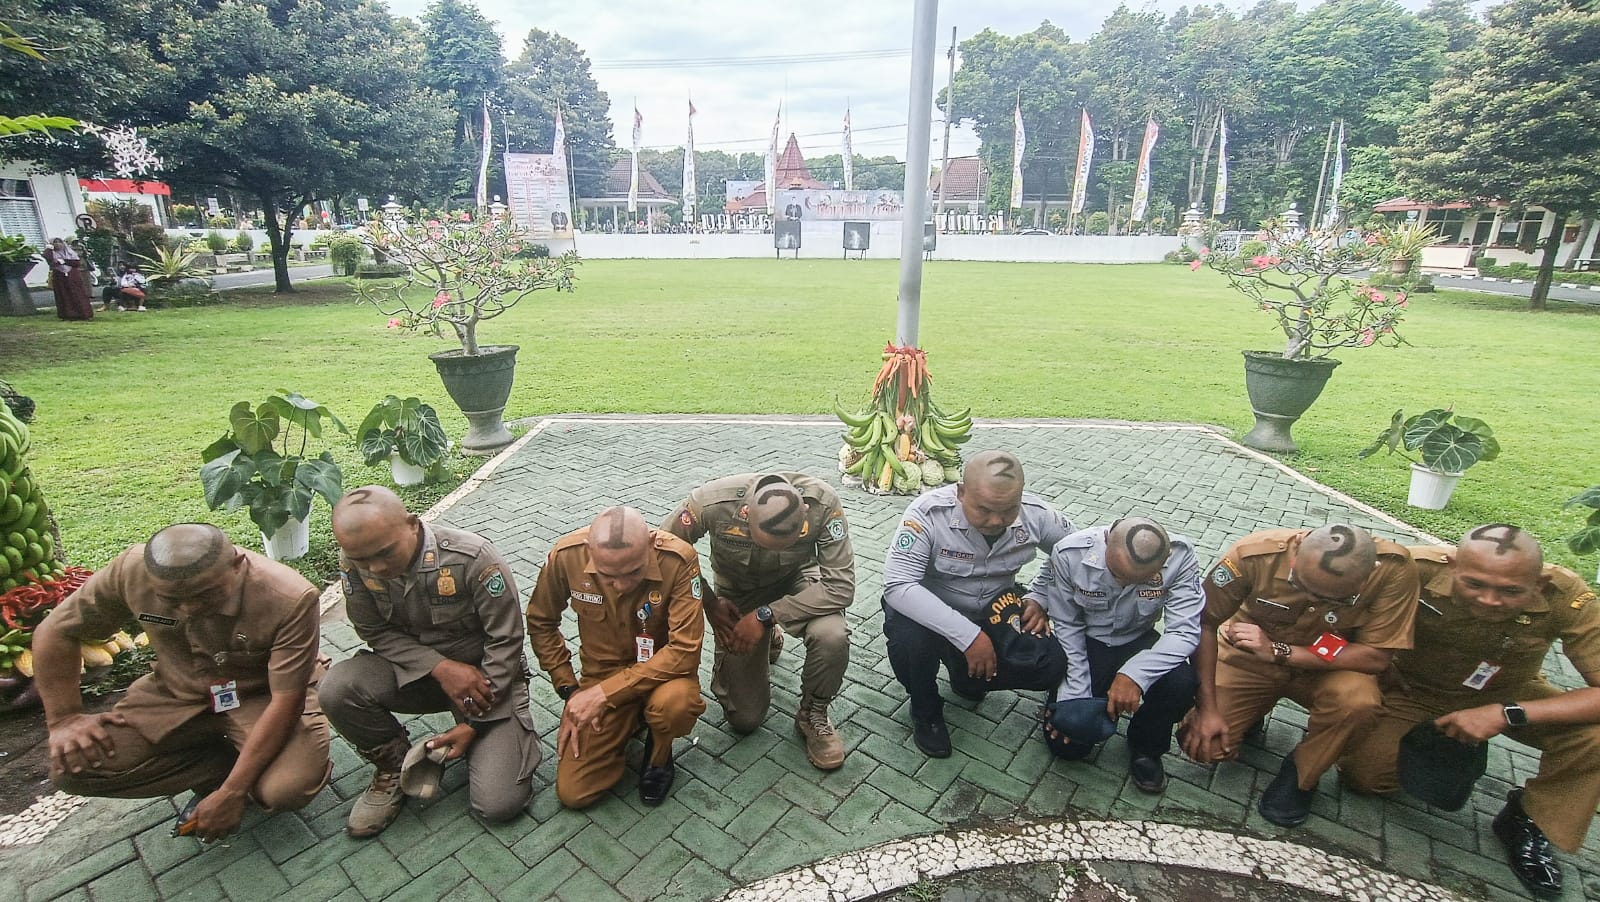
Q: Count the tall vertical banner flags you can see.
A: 11